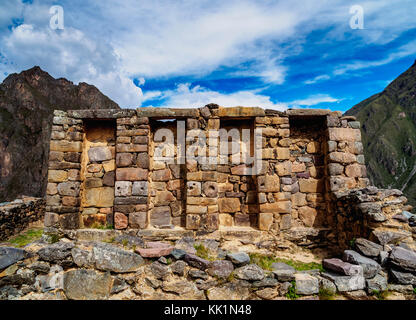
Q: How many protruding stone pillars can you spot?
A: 5